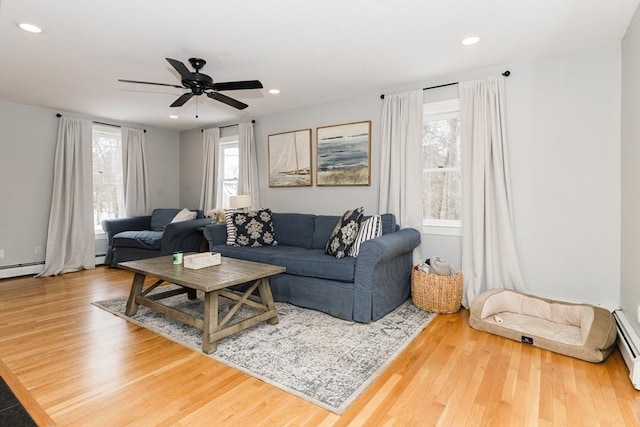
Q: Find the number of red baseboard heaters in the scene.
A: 0